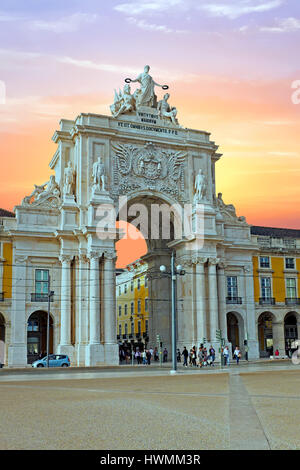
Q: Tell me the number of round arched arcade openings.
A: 5